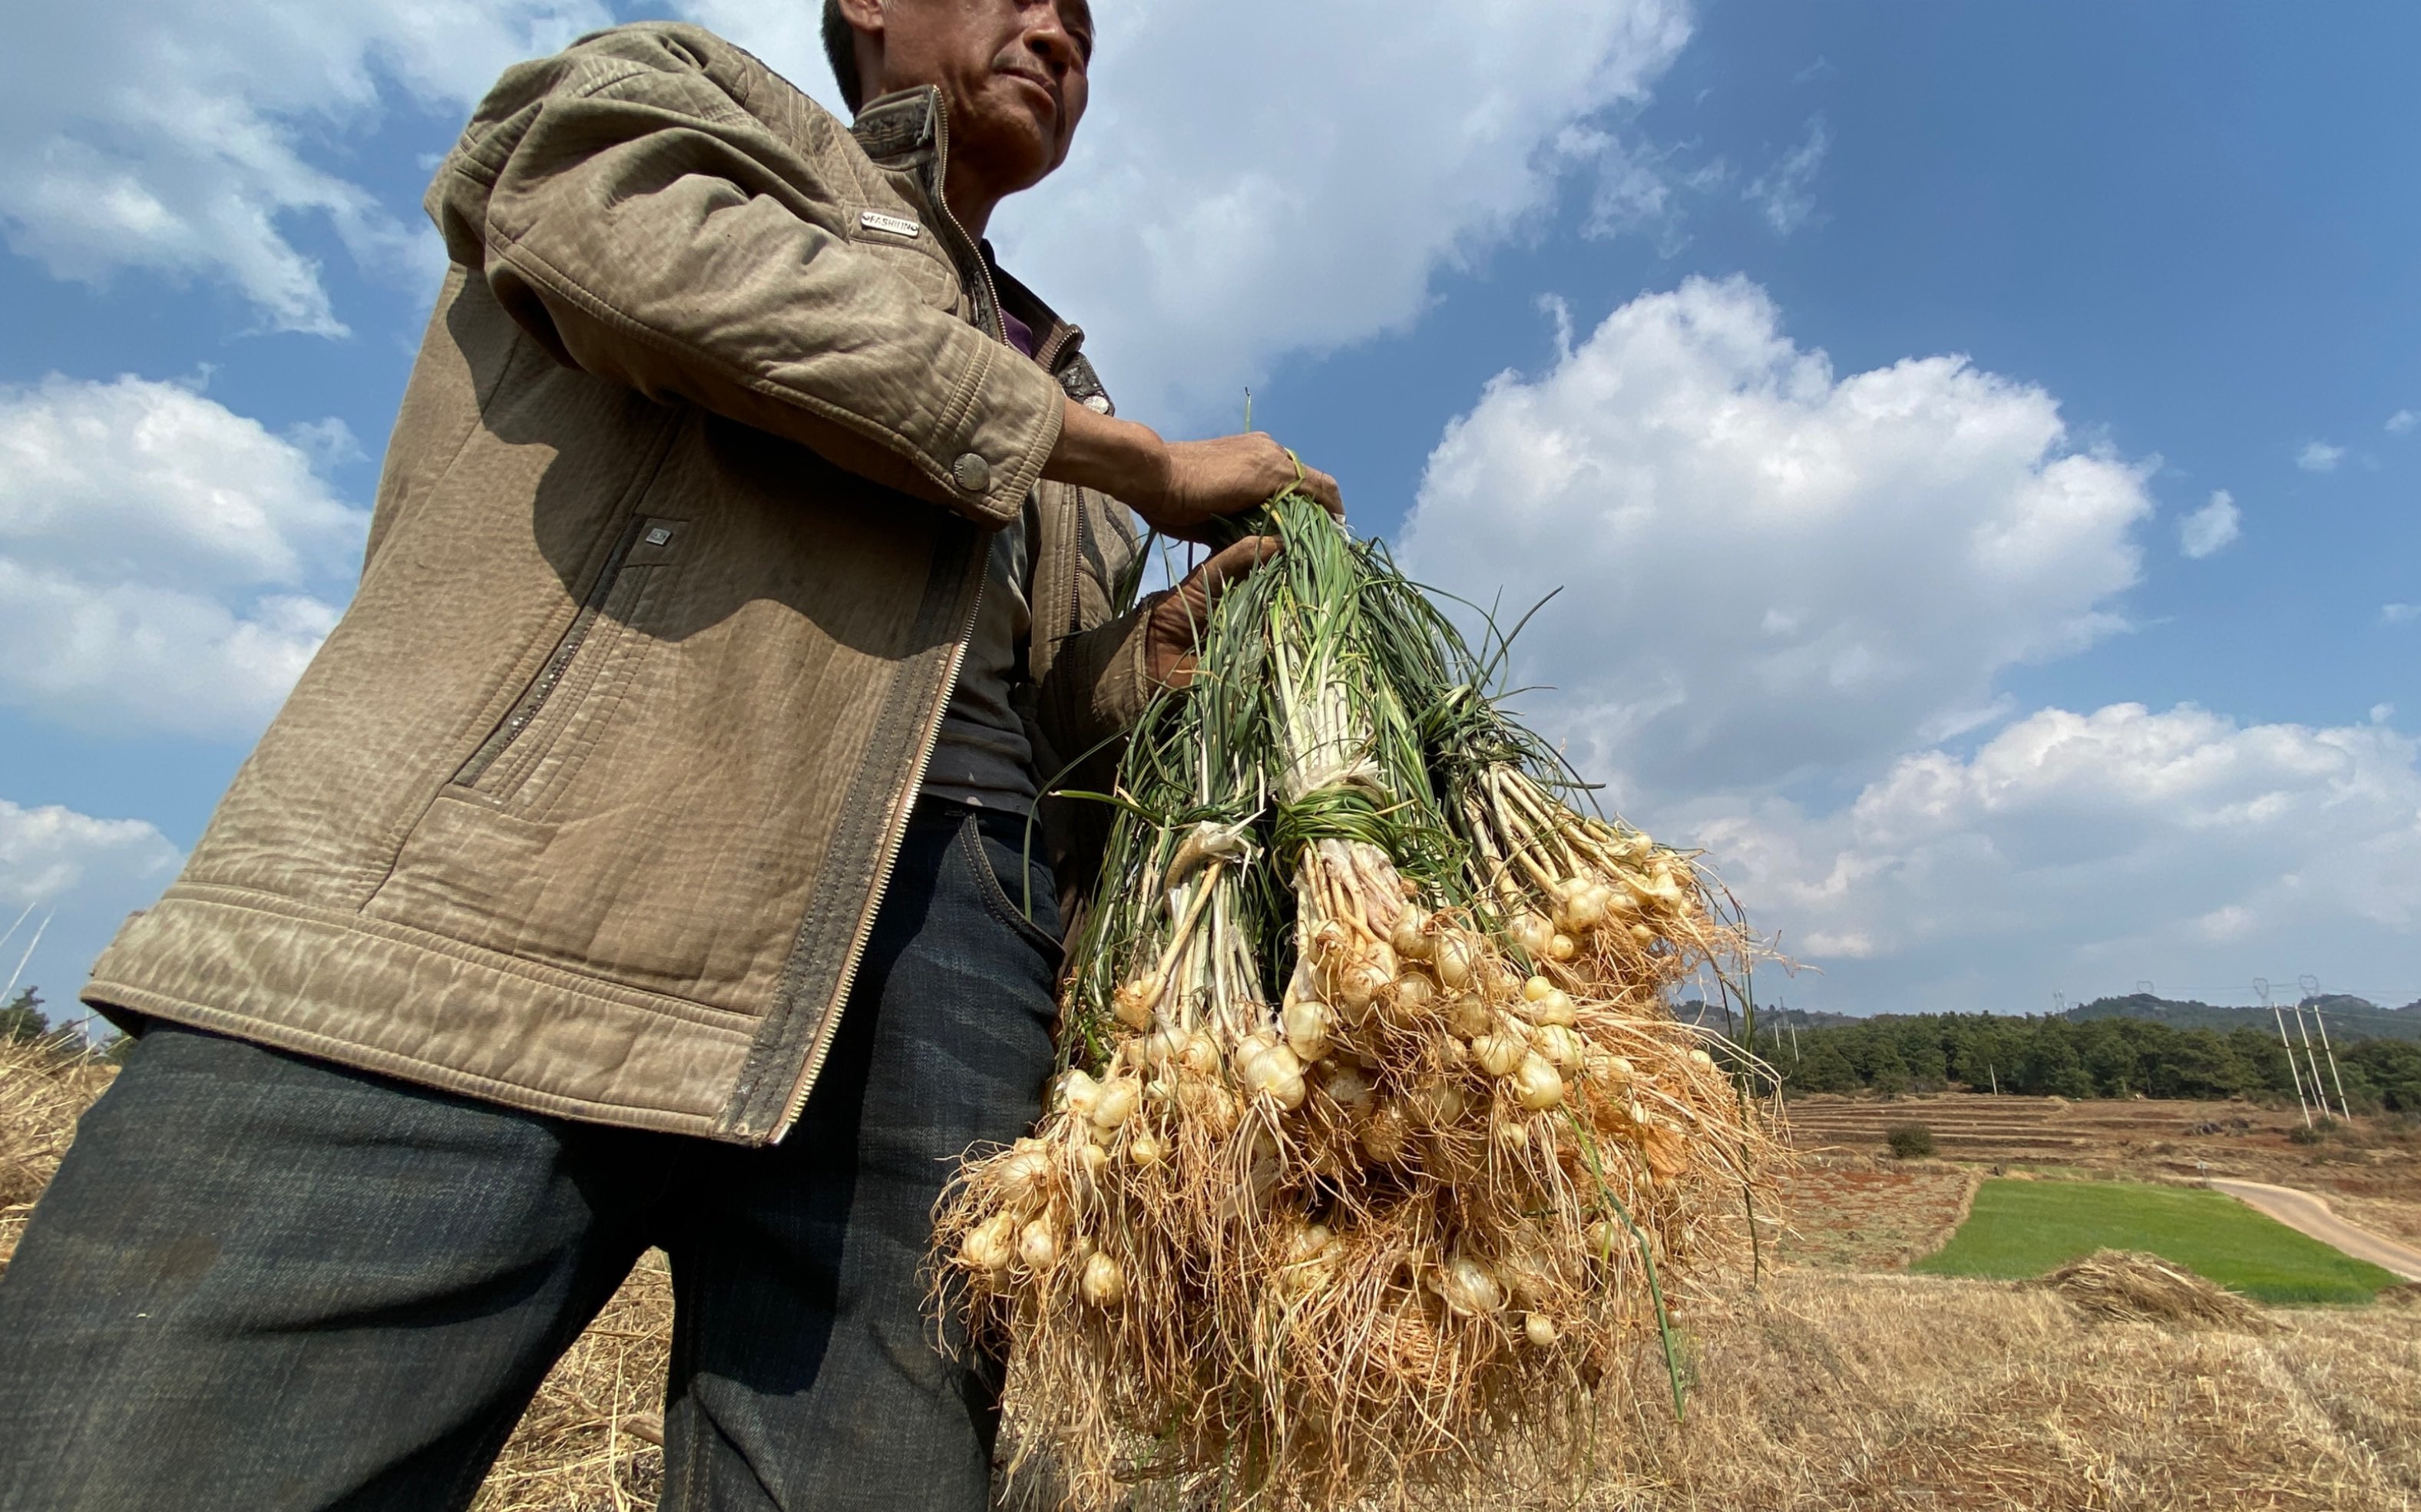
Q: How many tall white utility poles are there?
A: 3